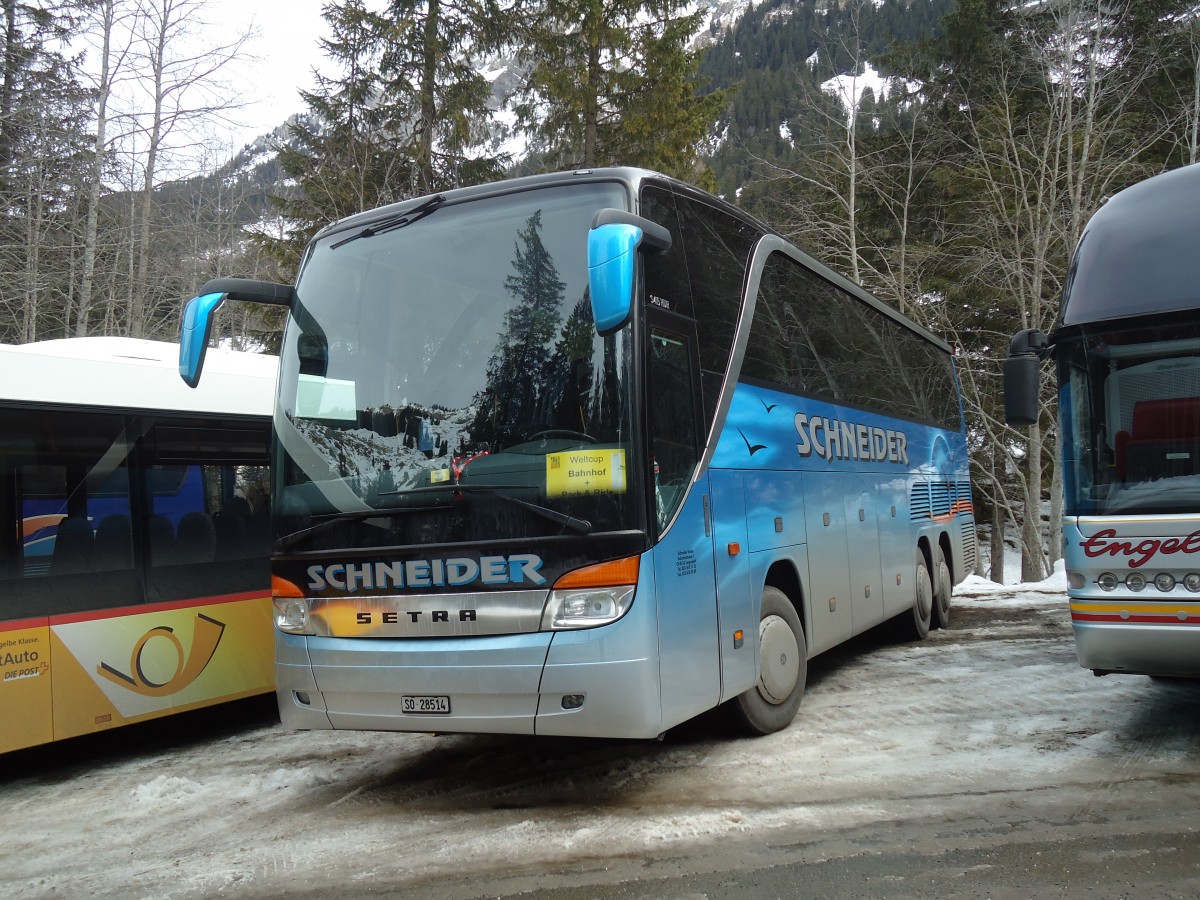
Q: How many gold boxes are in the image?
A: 0